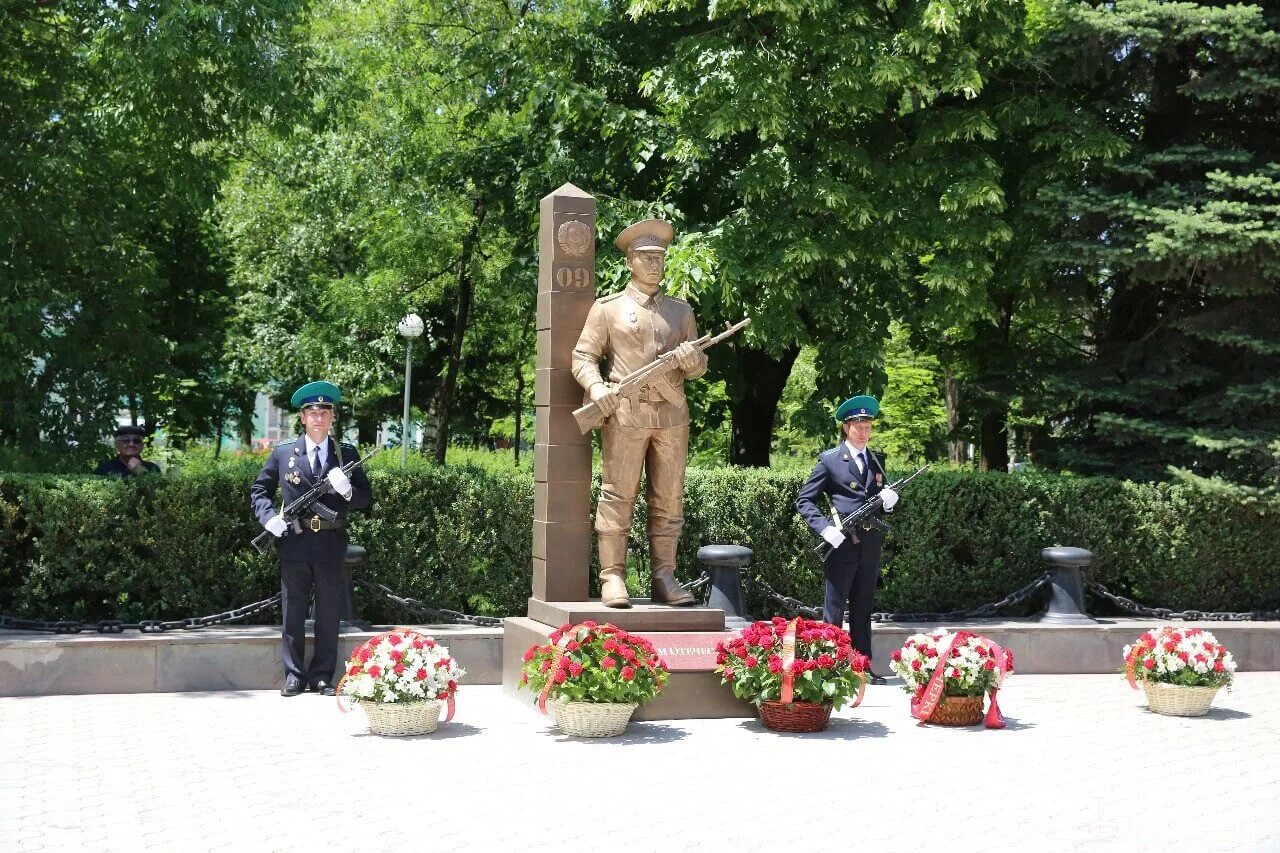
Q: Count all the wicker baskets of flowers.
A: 5